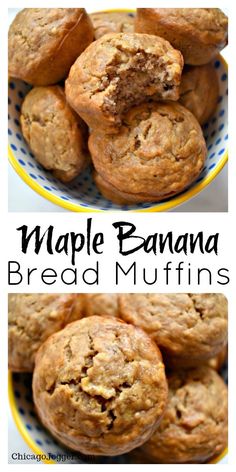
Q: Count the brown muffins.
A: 12